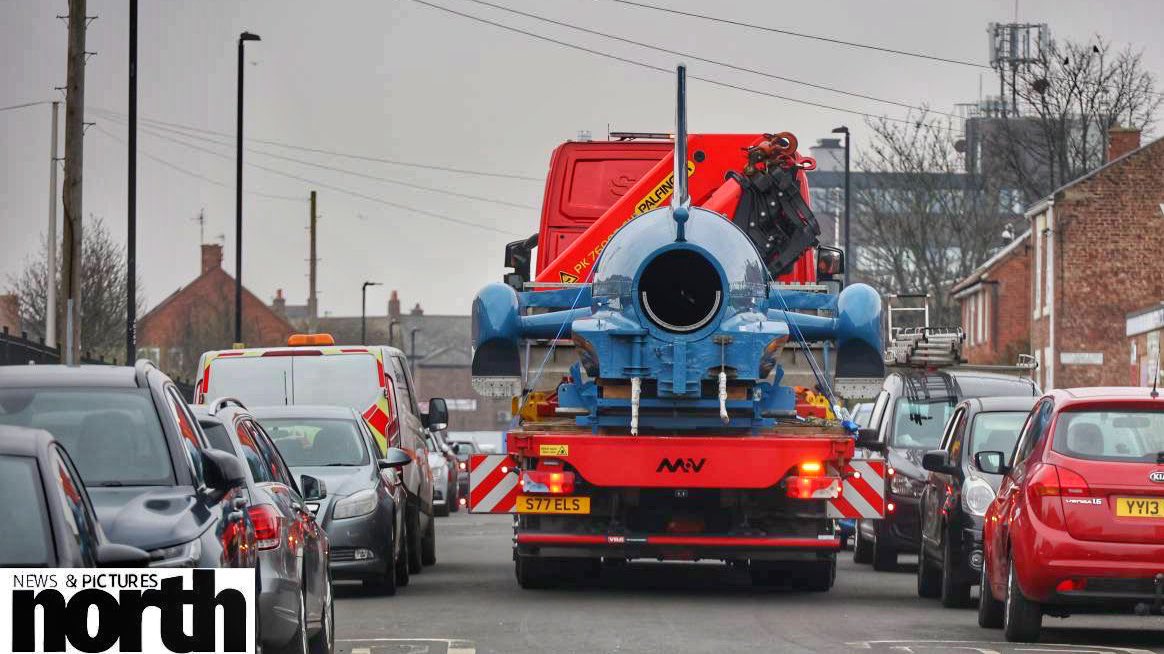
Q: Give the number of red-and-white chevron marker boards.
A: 2